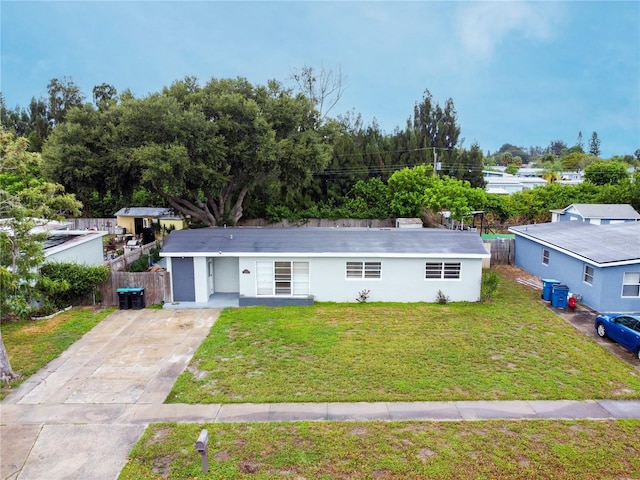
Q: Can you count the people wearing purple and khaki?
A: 0